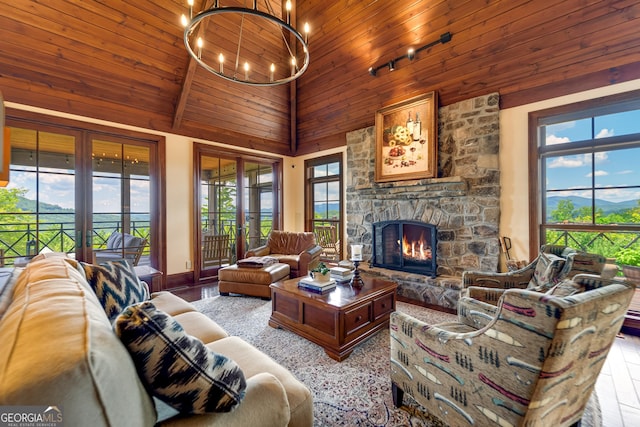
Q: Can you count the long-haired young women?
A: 0